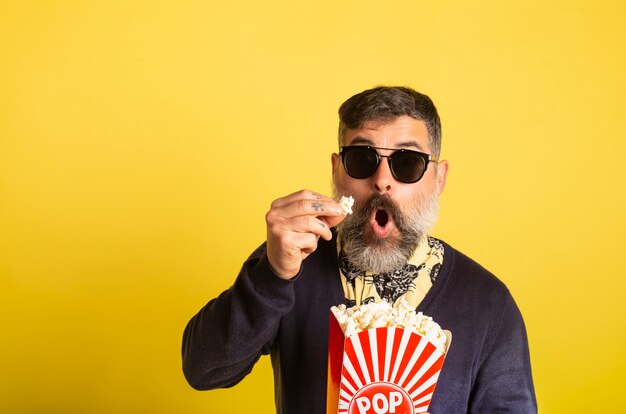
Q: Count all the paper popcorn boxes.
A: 1